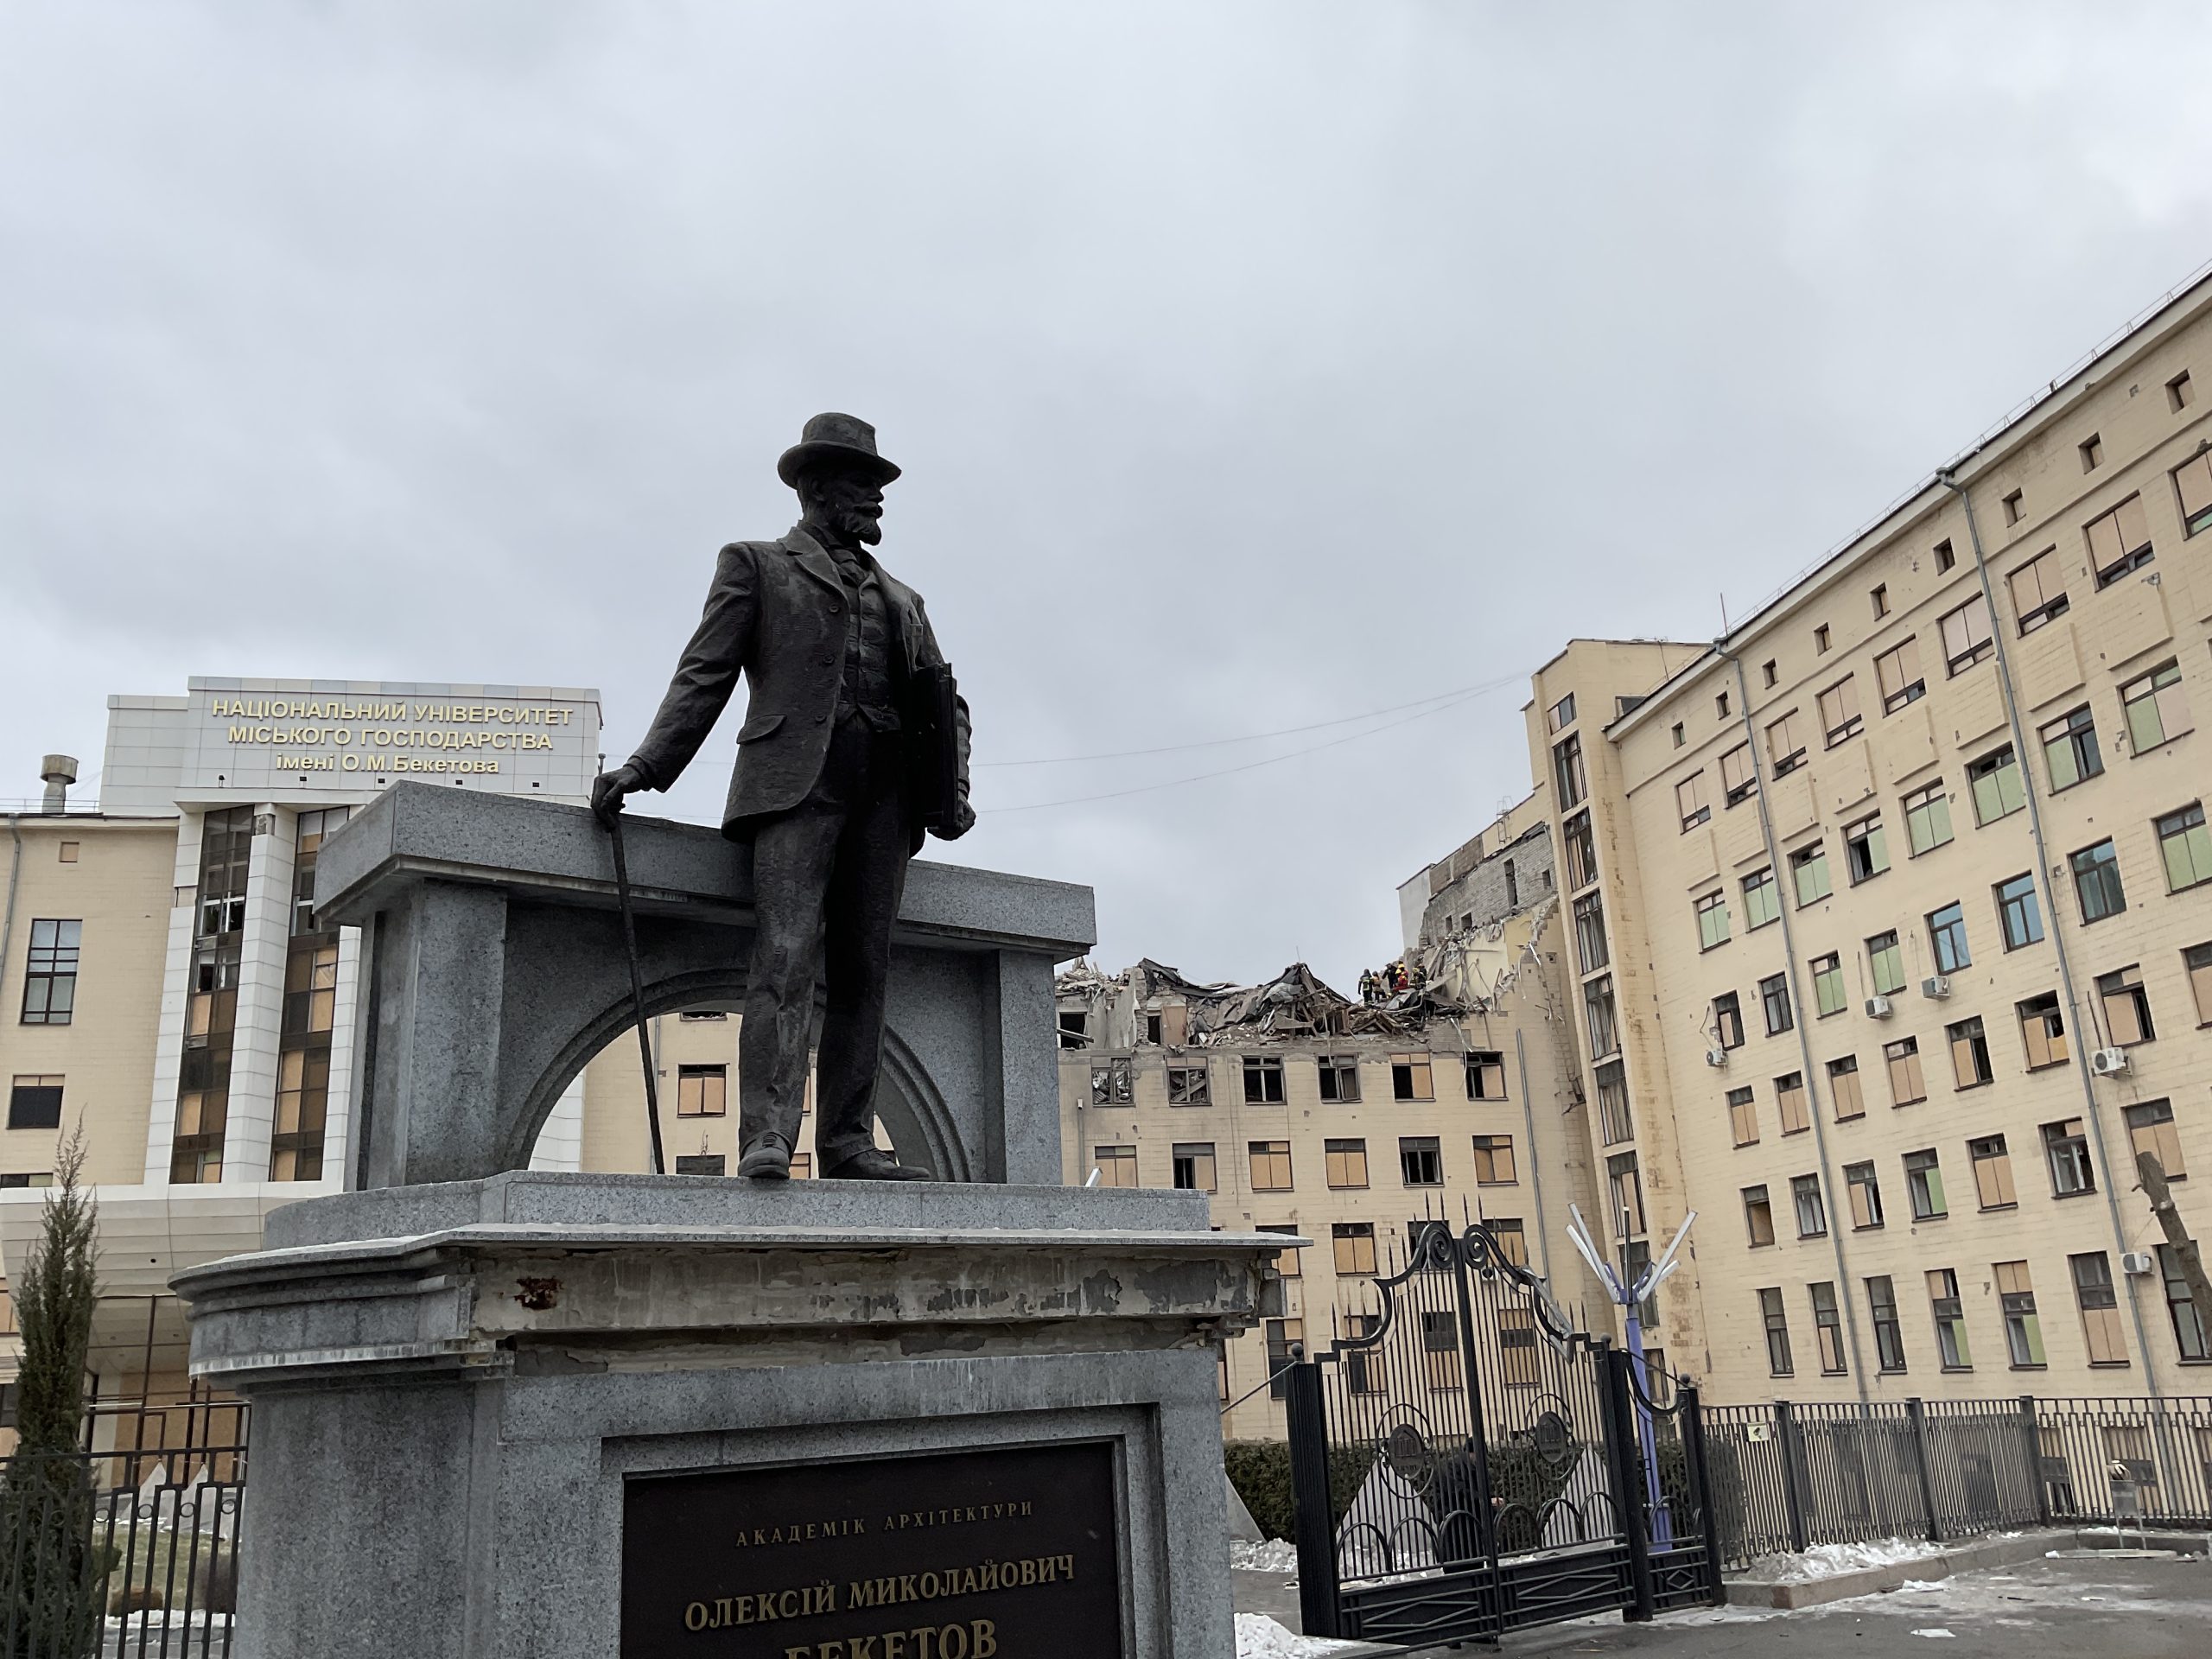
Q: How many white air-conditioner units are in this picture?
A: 5